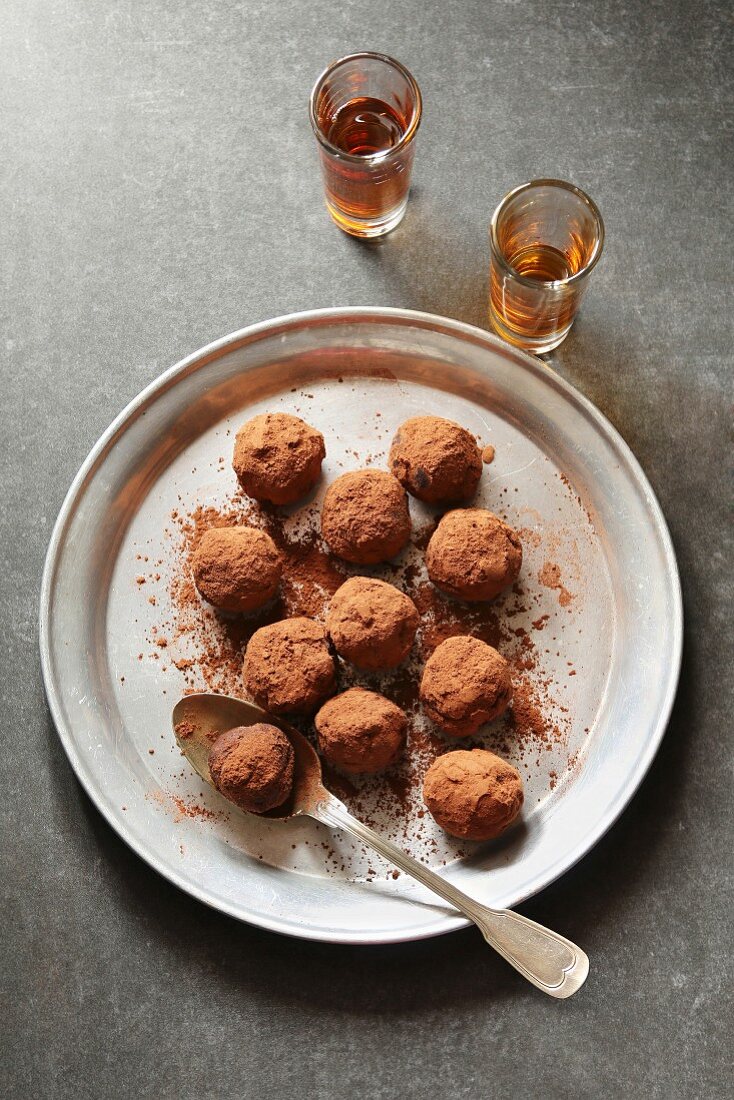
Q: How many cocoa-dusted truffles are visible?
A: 11